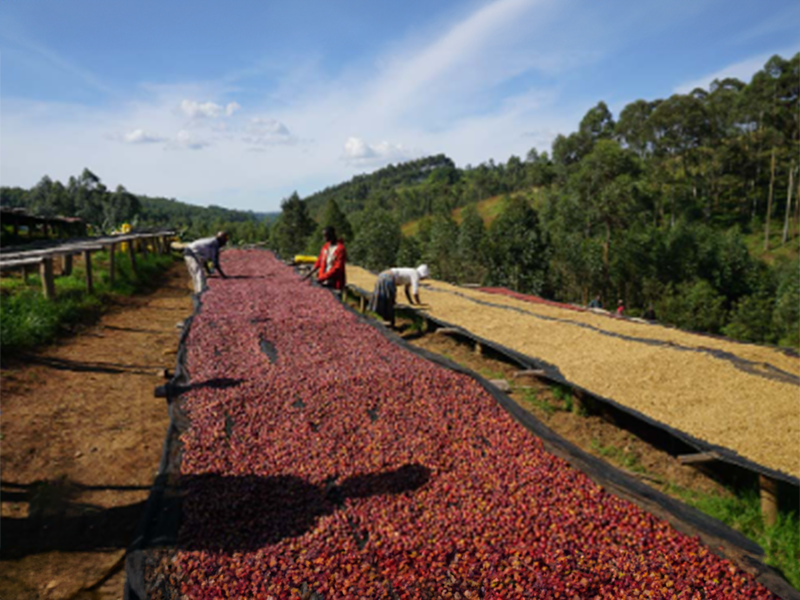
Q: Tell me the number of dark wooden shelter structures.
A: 1